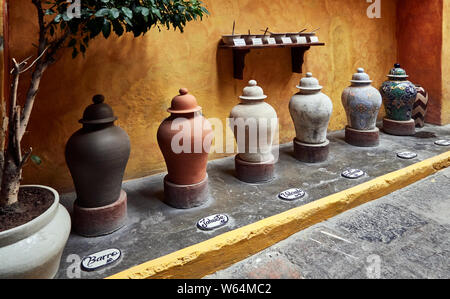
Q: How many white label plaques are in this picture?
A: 6